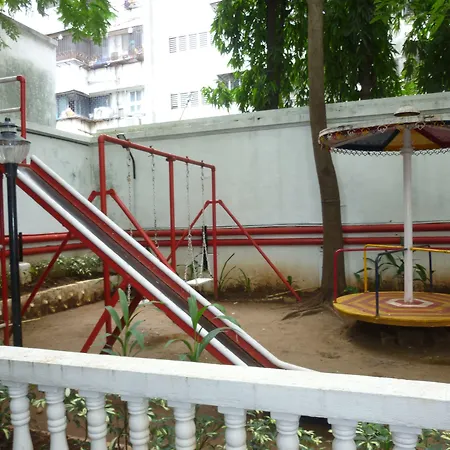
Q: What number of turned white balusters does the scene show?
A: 9